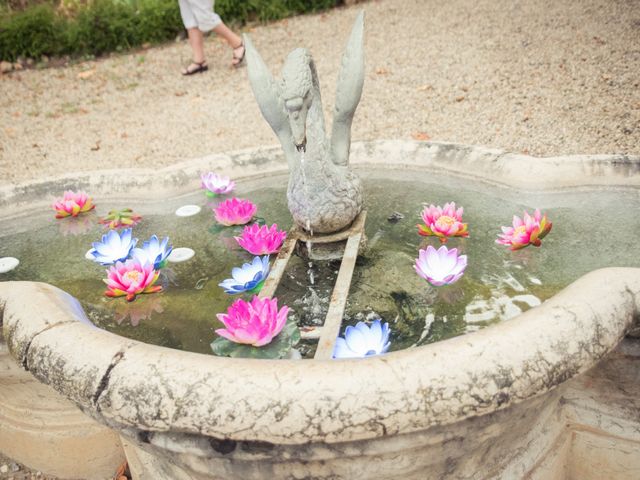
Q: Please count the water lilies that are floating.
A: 14